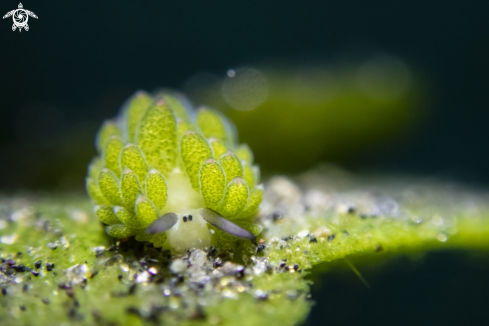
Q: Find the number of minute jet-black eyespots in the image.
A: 2